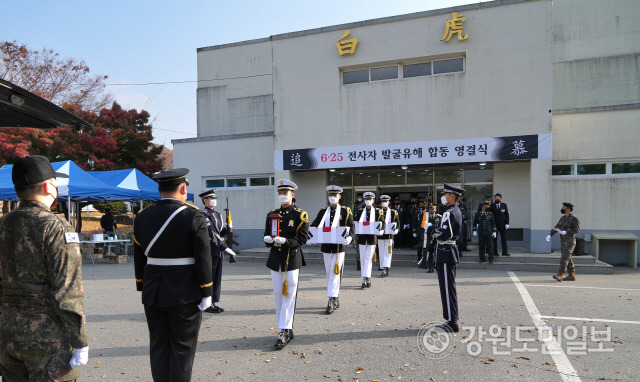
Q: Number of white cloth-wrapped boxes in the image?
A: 3